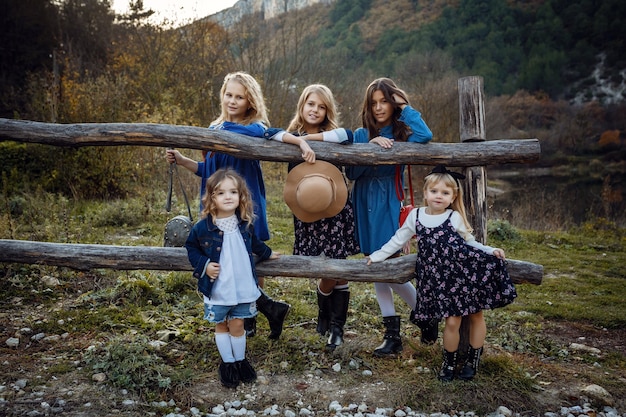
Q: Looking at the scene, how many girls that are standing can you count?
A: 5